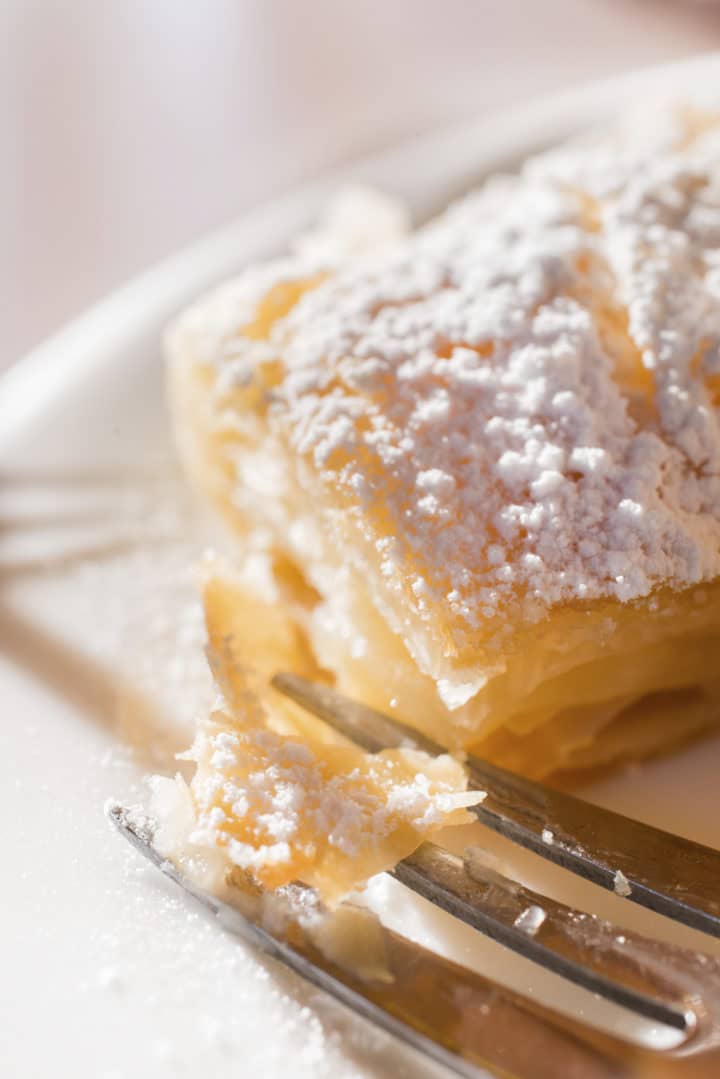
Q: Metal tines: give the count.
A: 3